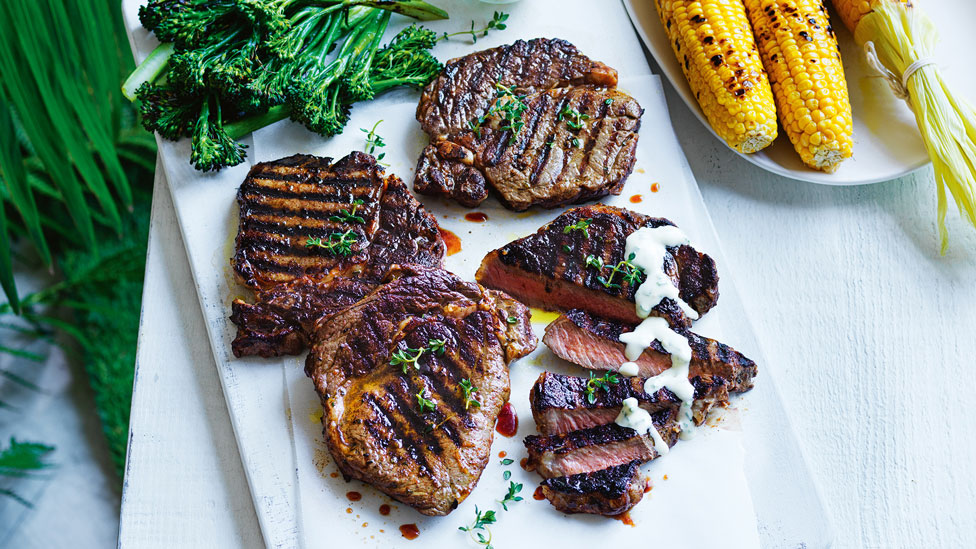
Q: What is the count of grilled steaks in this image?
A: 4